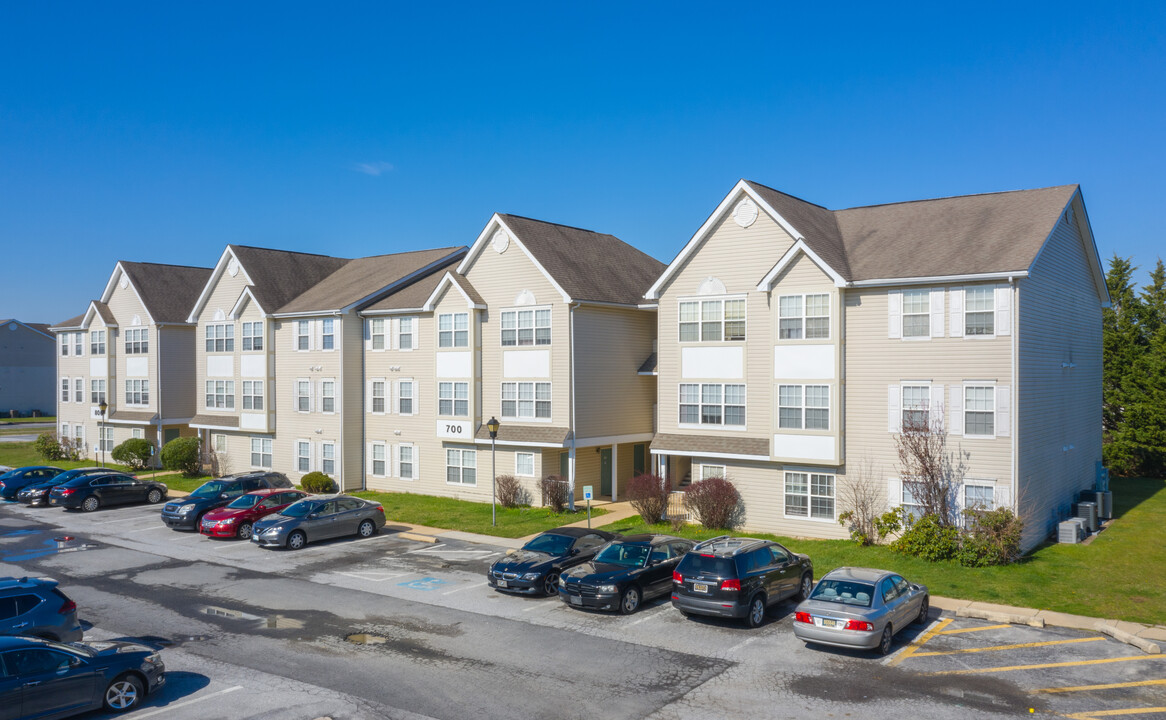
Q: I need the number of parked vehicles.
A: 12